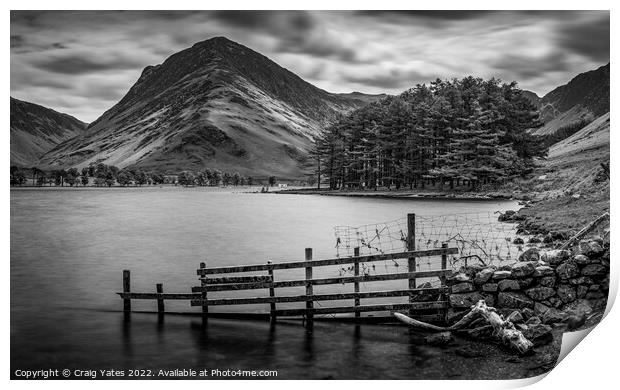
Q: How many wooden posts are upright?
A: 8